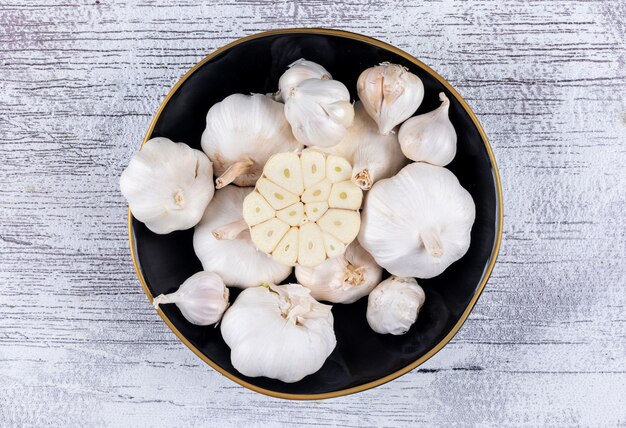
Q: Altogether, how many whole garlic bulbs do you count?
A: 13